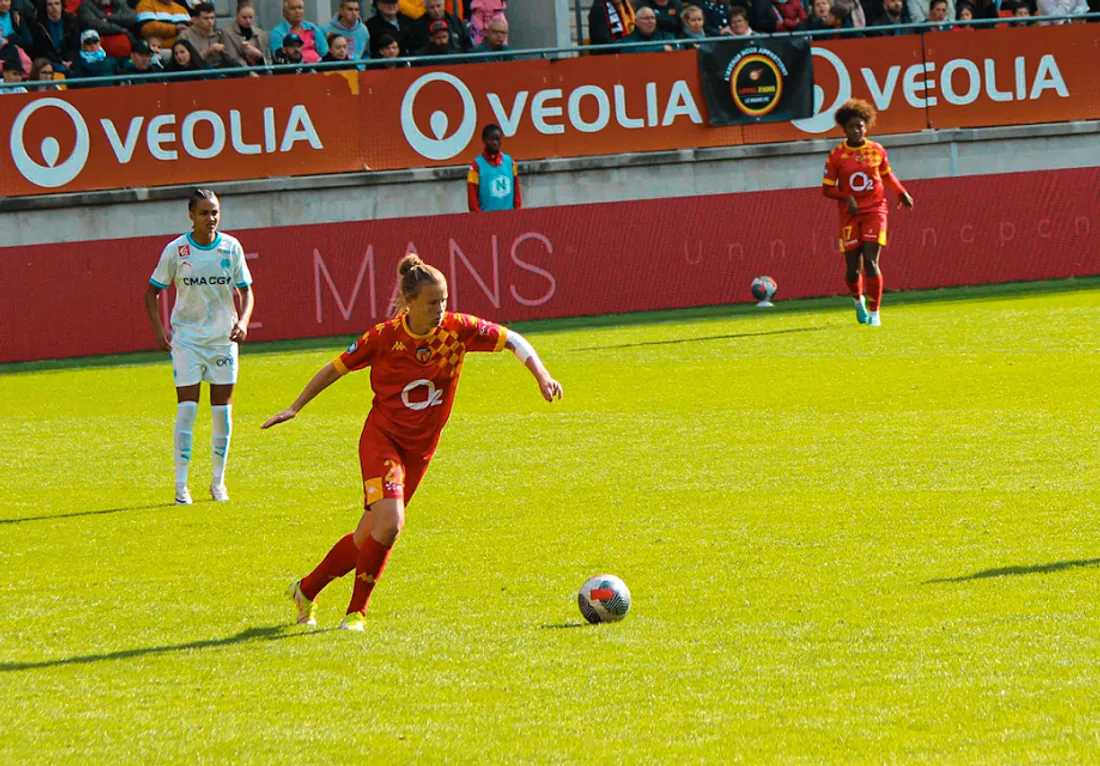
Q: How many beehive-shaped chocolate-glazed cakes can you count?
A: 0